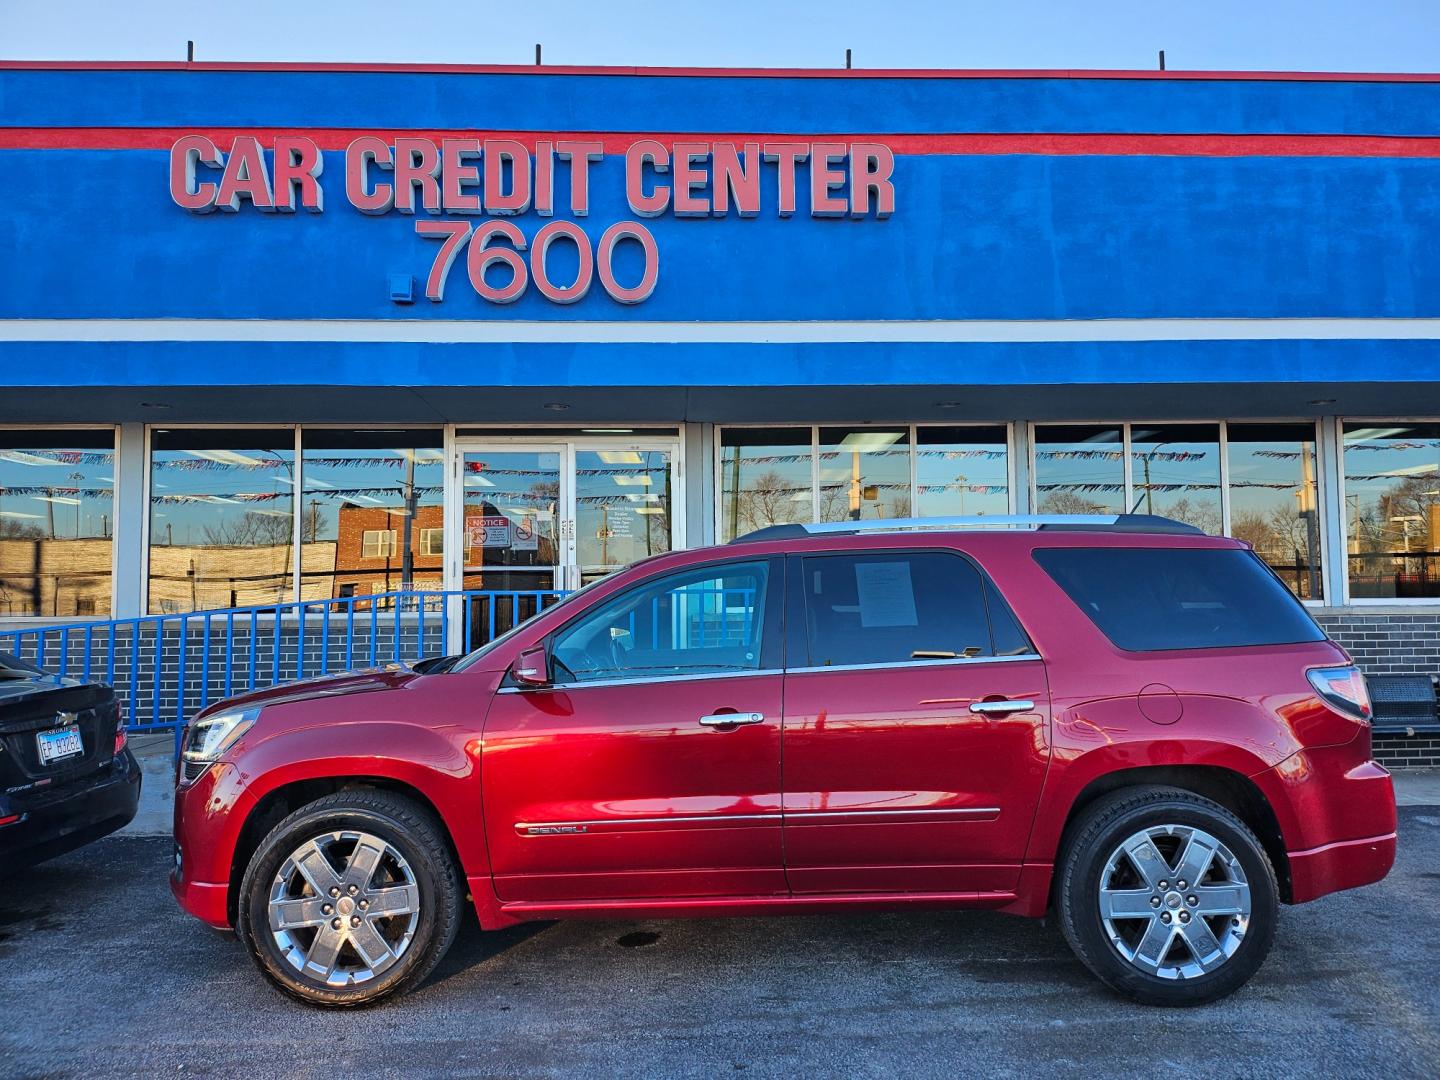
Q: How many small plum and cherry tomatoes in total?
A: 0